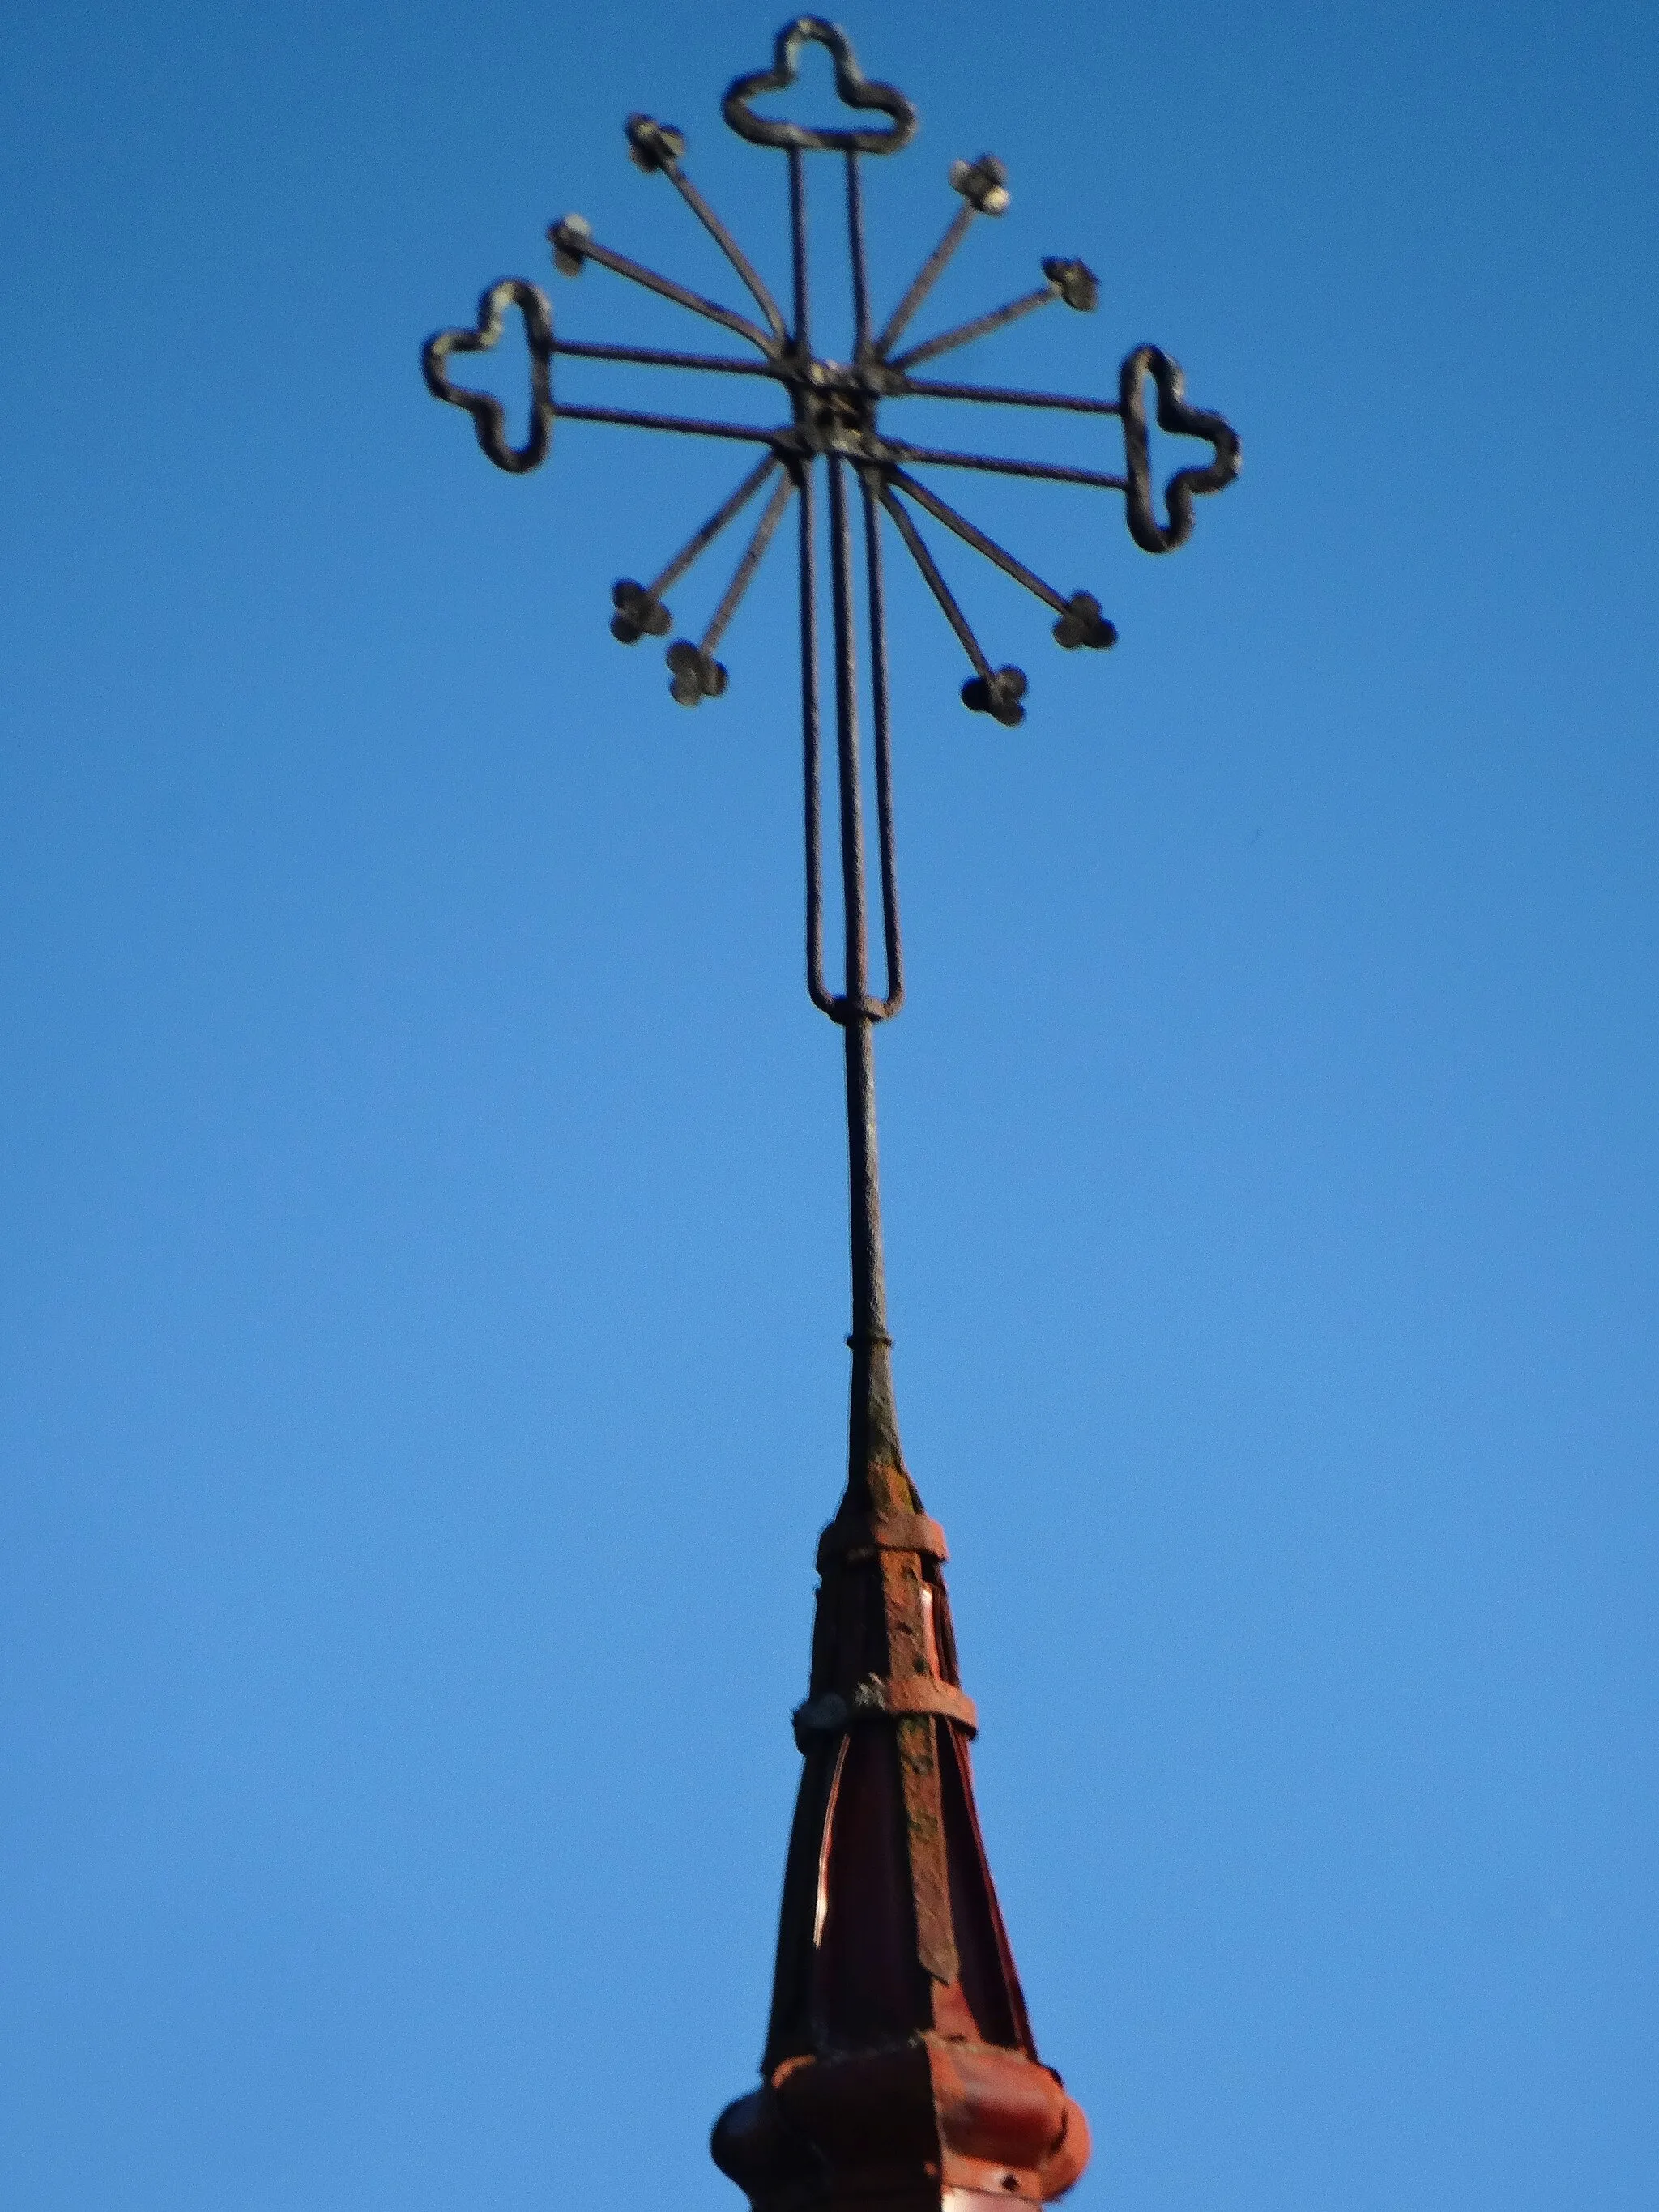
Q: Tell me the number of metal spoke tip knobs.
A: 8